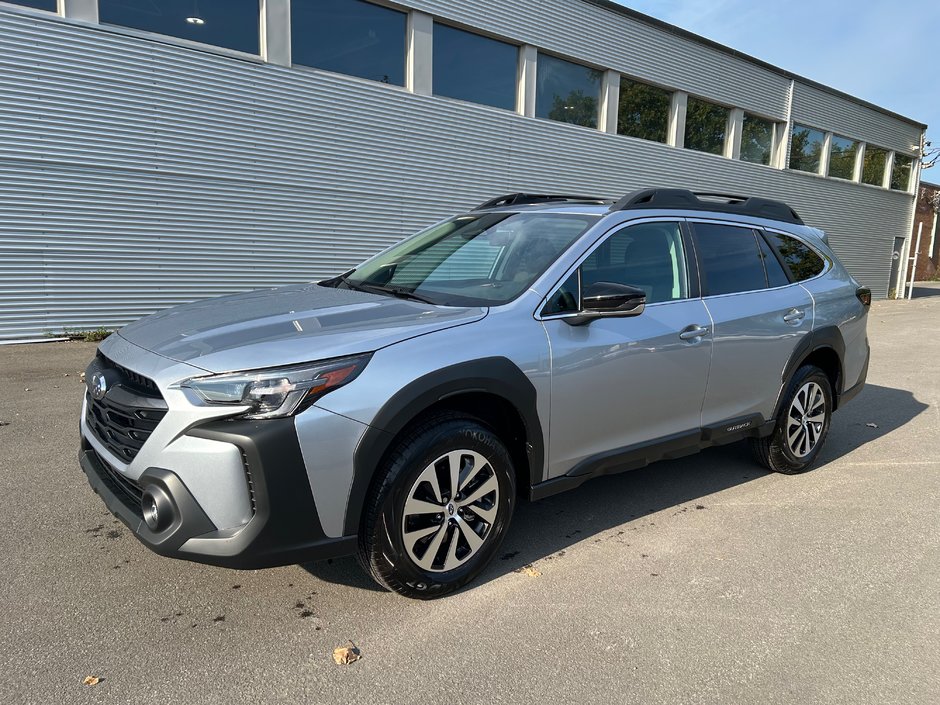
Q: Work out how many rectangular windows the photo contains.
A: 12